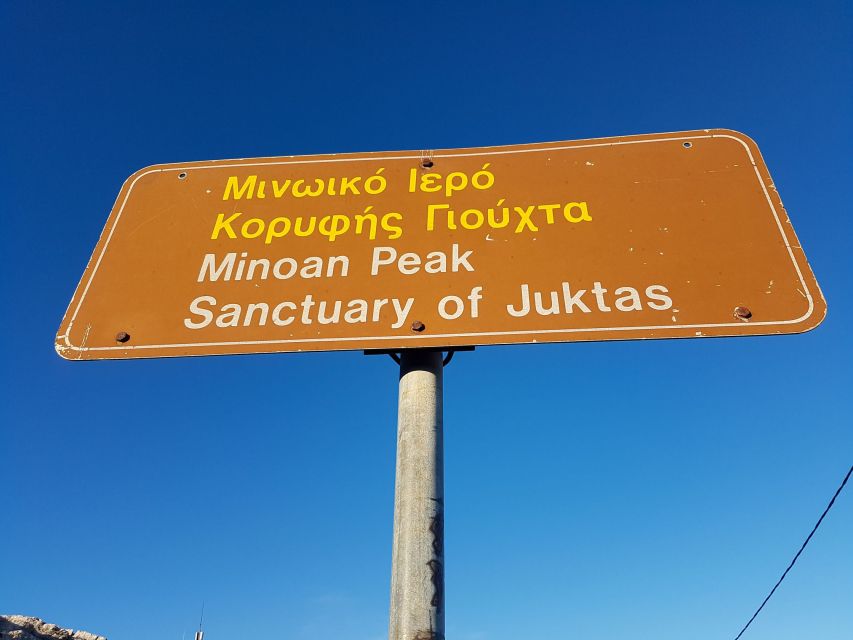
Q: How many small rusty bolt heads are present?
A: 4